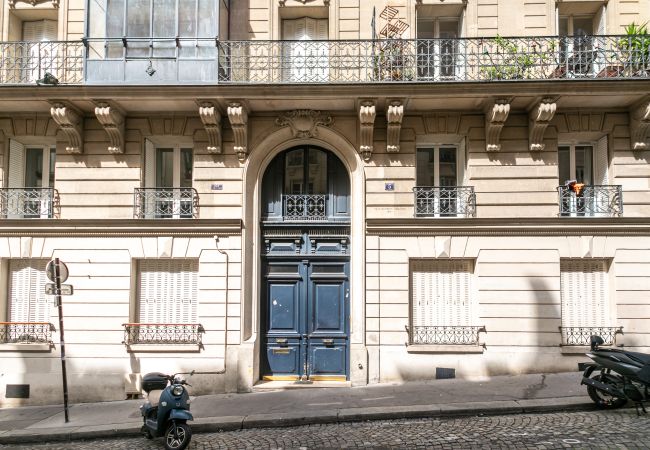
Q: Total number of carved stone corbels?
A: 9